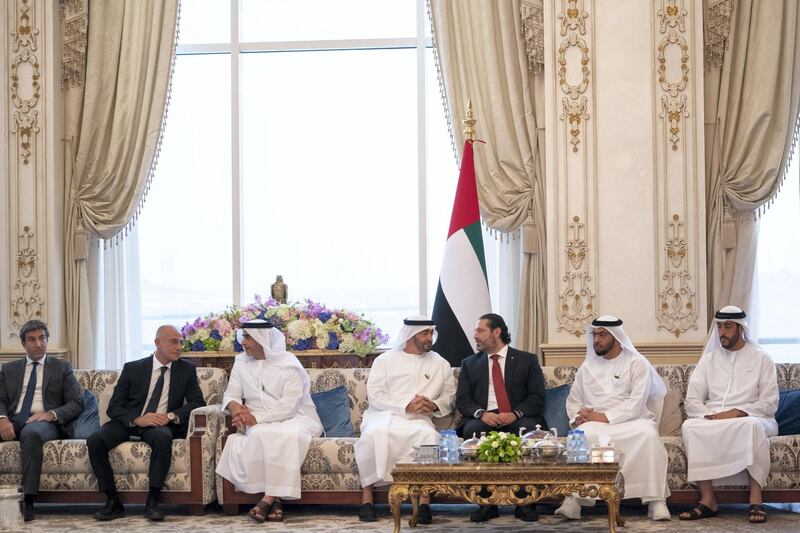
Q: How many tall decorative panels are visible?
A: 3